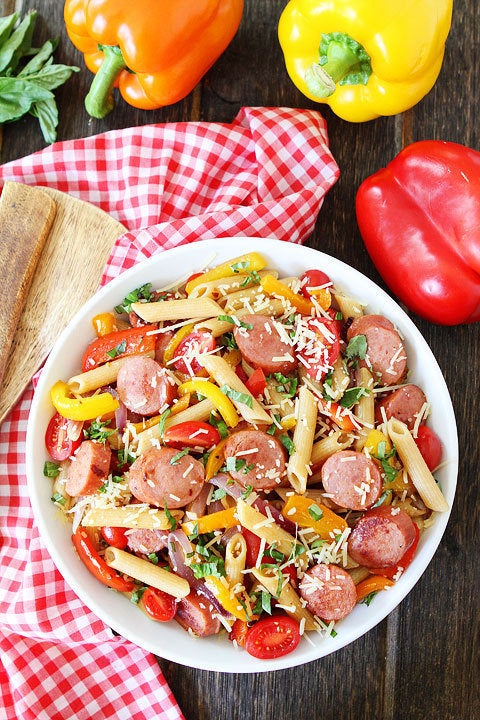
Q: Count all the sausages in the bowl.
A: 12